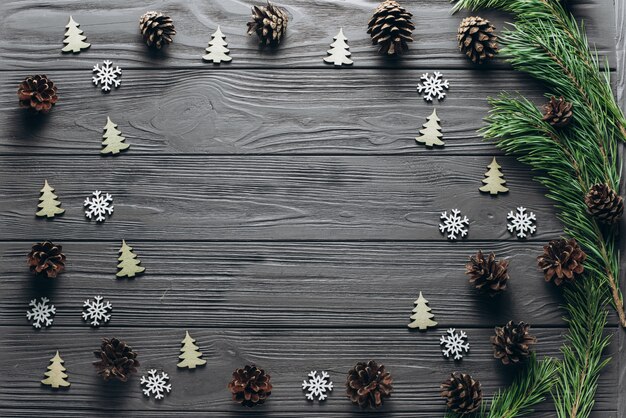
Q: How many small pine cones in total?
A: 15